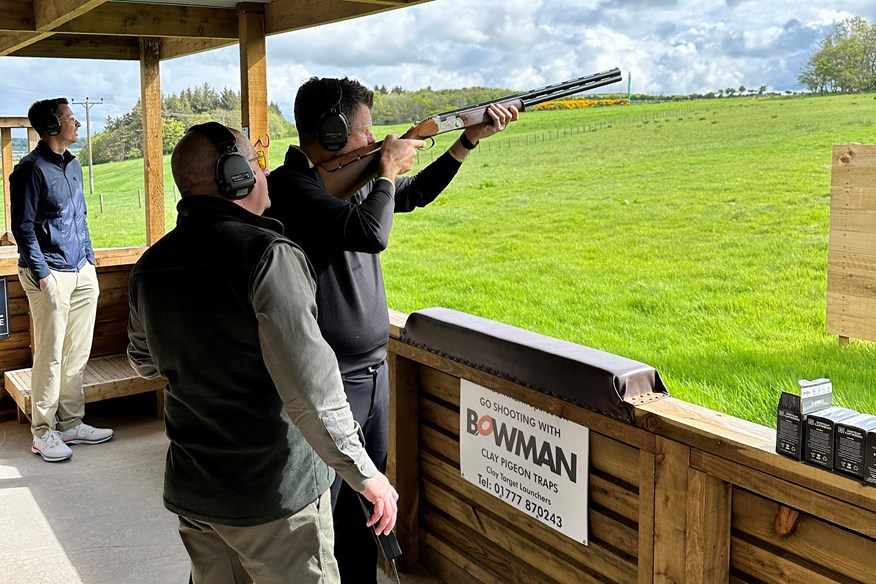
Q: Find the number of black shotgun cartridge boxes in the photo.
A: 4